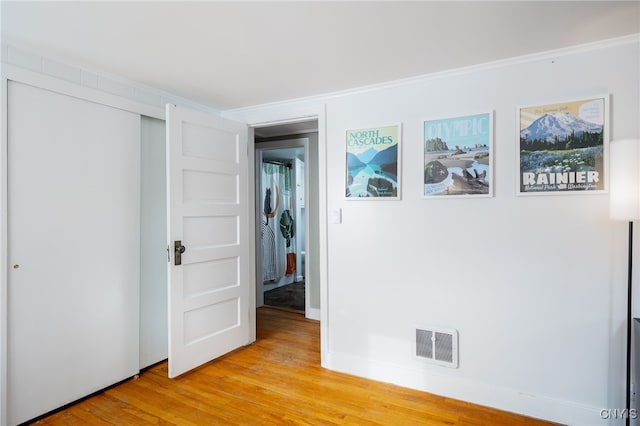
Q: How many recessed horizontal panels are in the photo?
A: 5